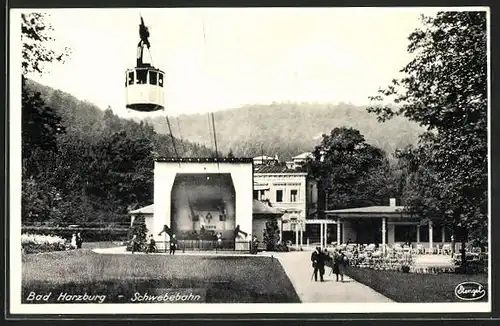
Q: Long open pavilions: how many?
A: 1